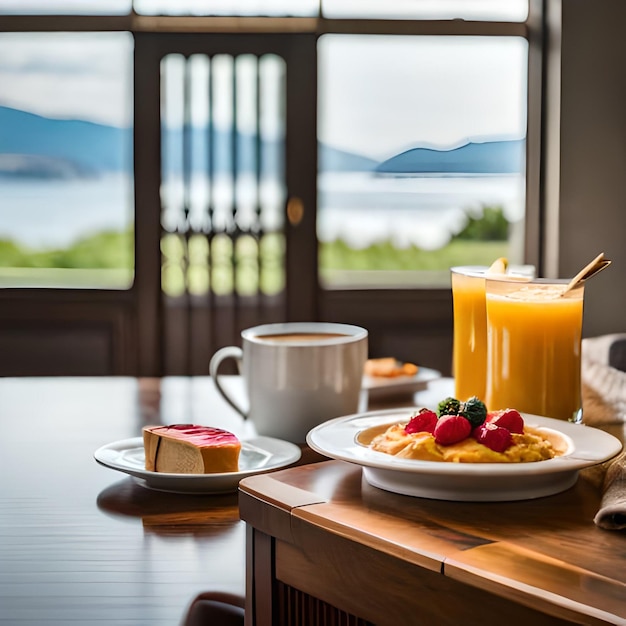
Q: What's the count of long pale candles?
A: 0